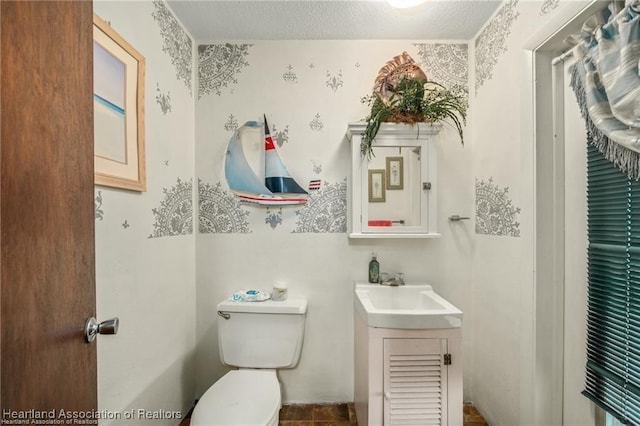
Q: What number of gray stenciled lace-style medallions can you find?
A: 8